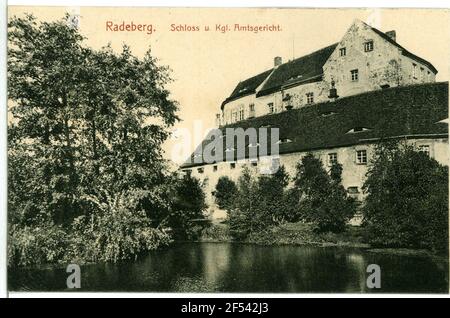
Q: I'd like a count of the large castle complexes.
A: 1